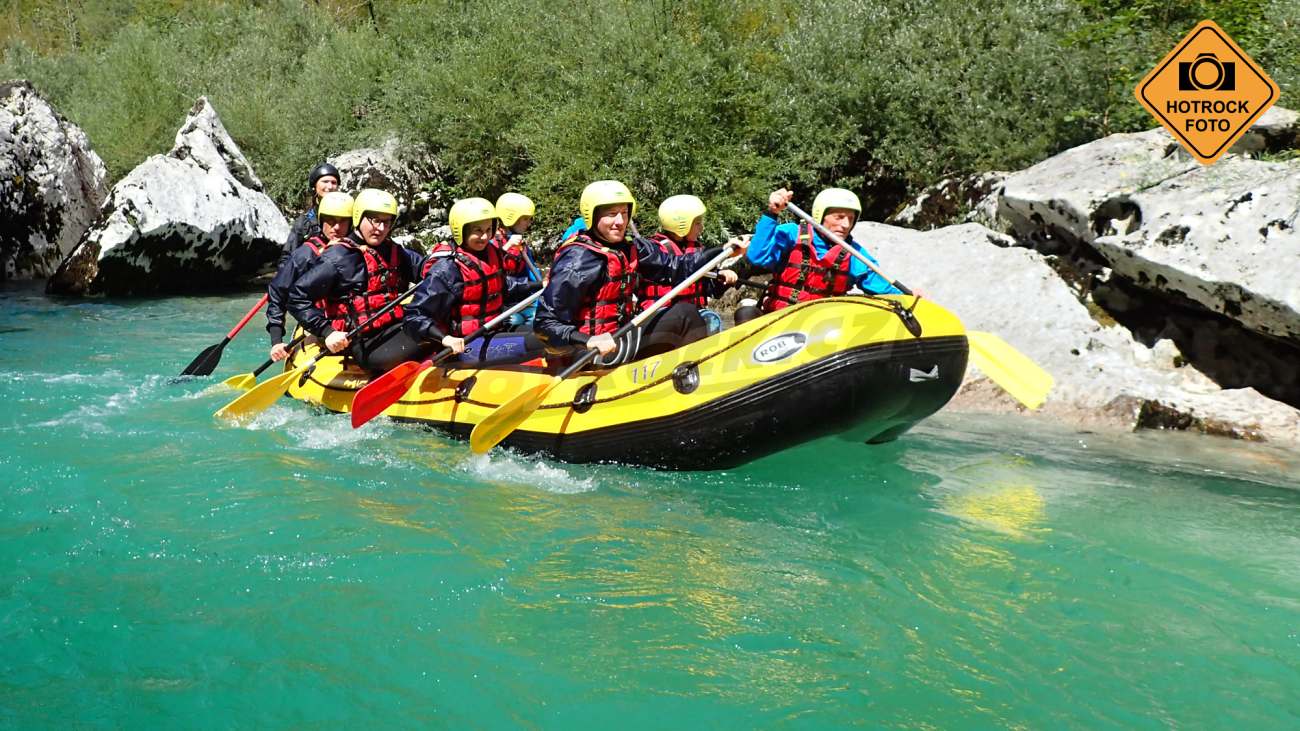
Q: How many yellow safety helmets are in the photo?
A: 7